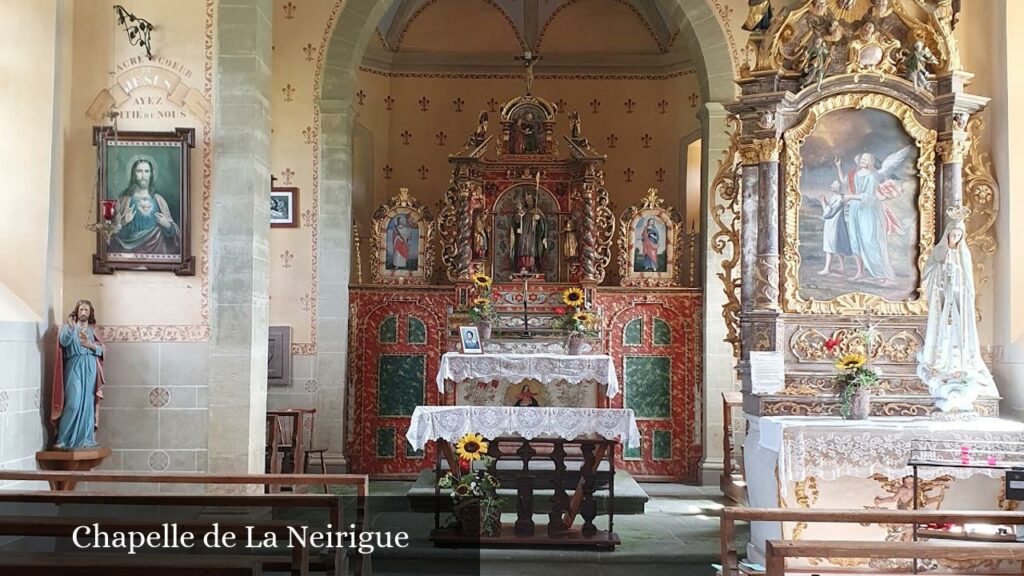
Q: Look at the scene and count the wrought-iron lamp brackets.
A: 1